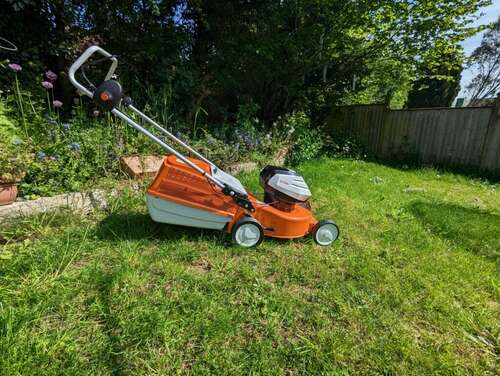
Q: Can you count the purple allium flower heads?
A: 4